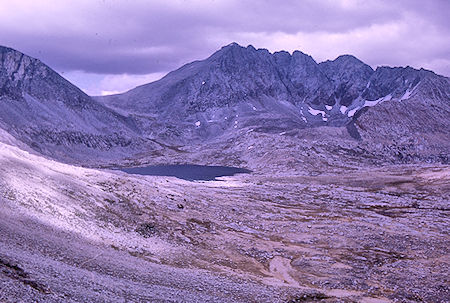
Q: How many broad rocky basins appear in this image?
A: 1